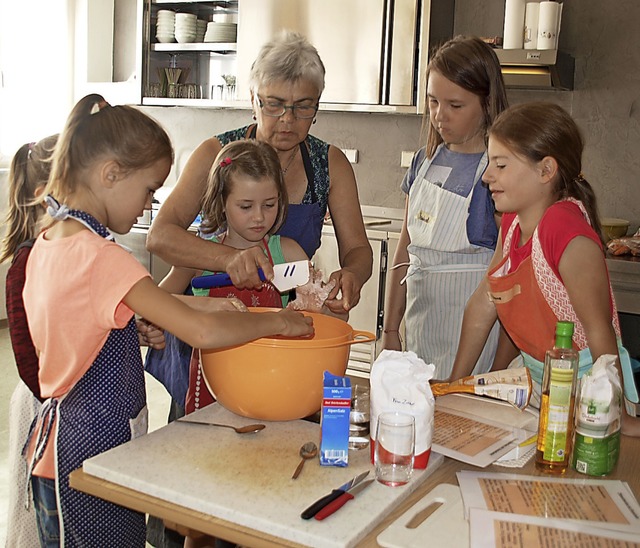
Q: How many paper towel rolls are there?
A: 3